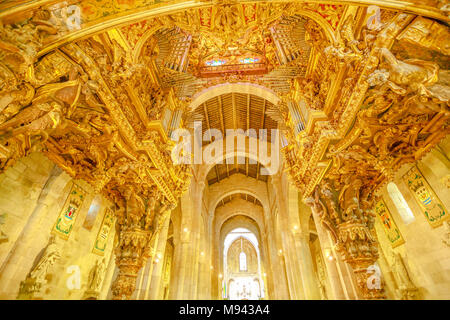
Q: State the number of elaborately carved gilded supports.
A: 2